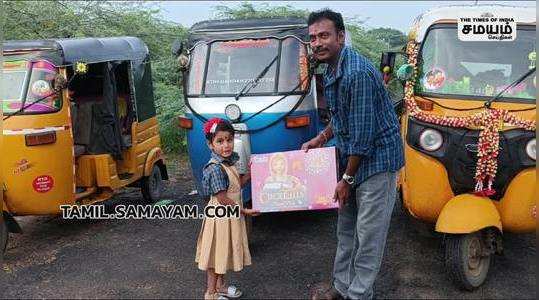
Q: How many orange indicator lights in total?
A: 4